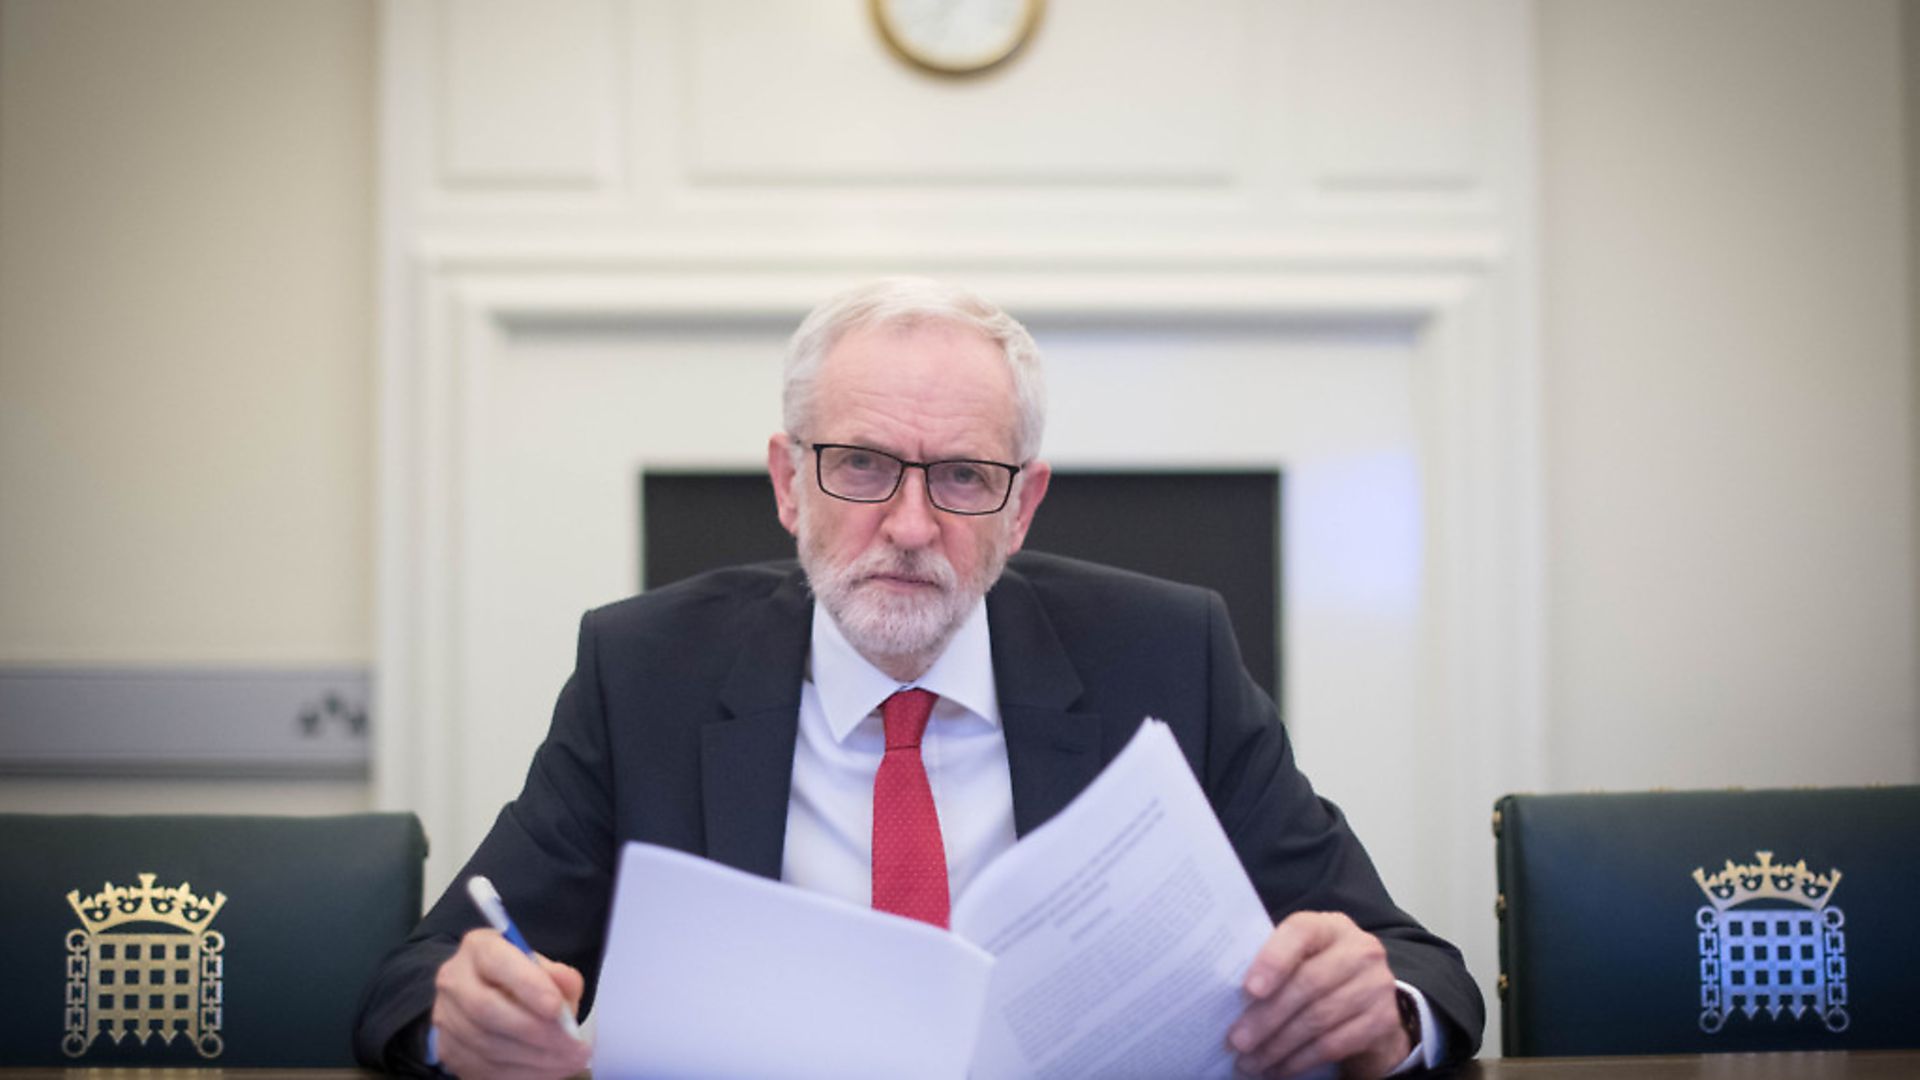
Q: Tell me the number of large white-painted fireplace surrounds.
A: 1